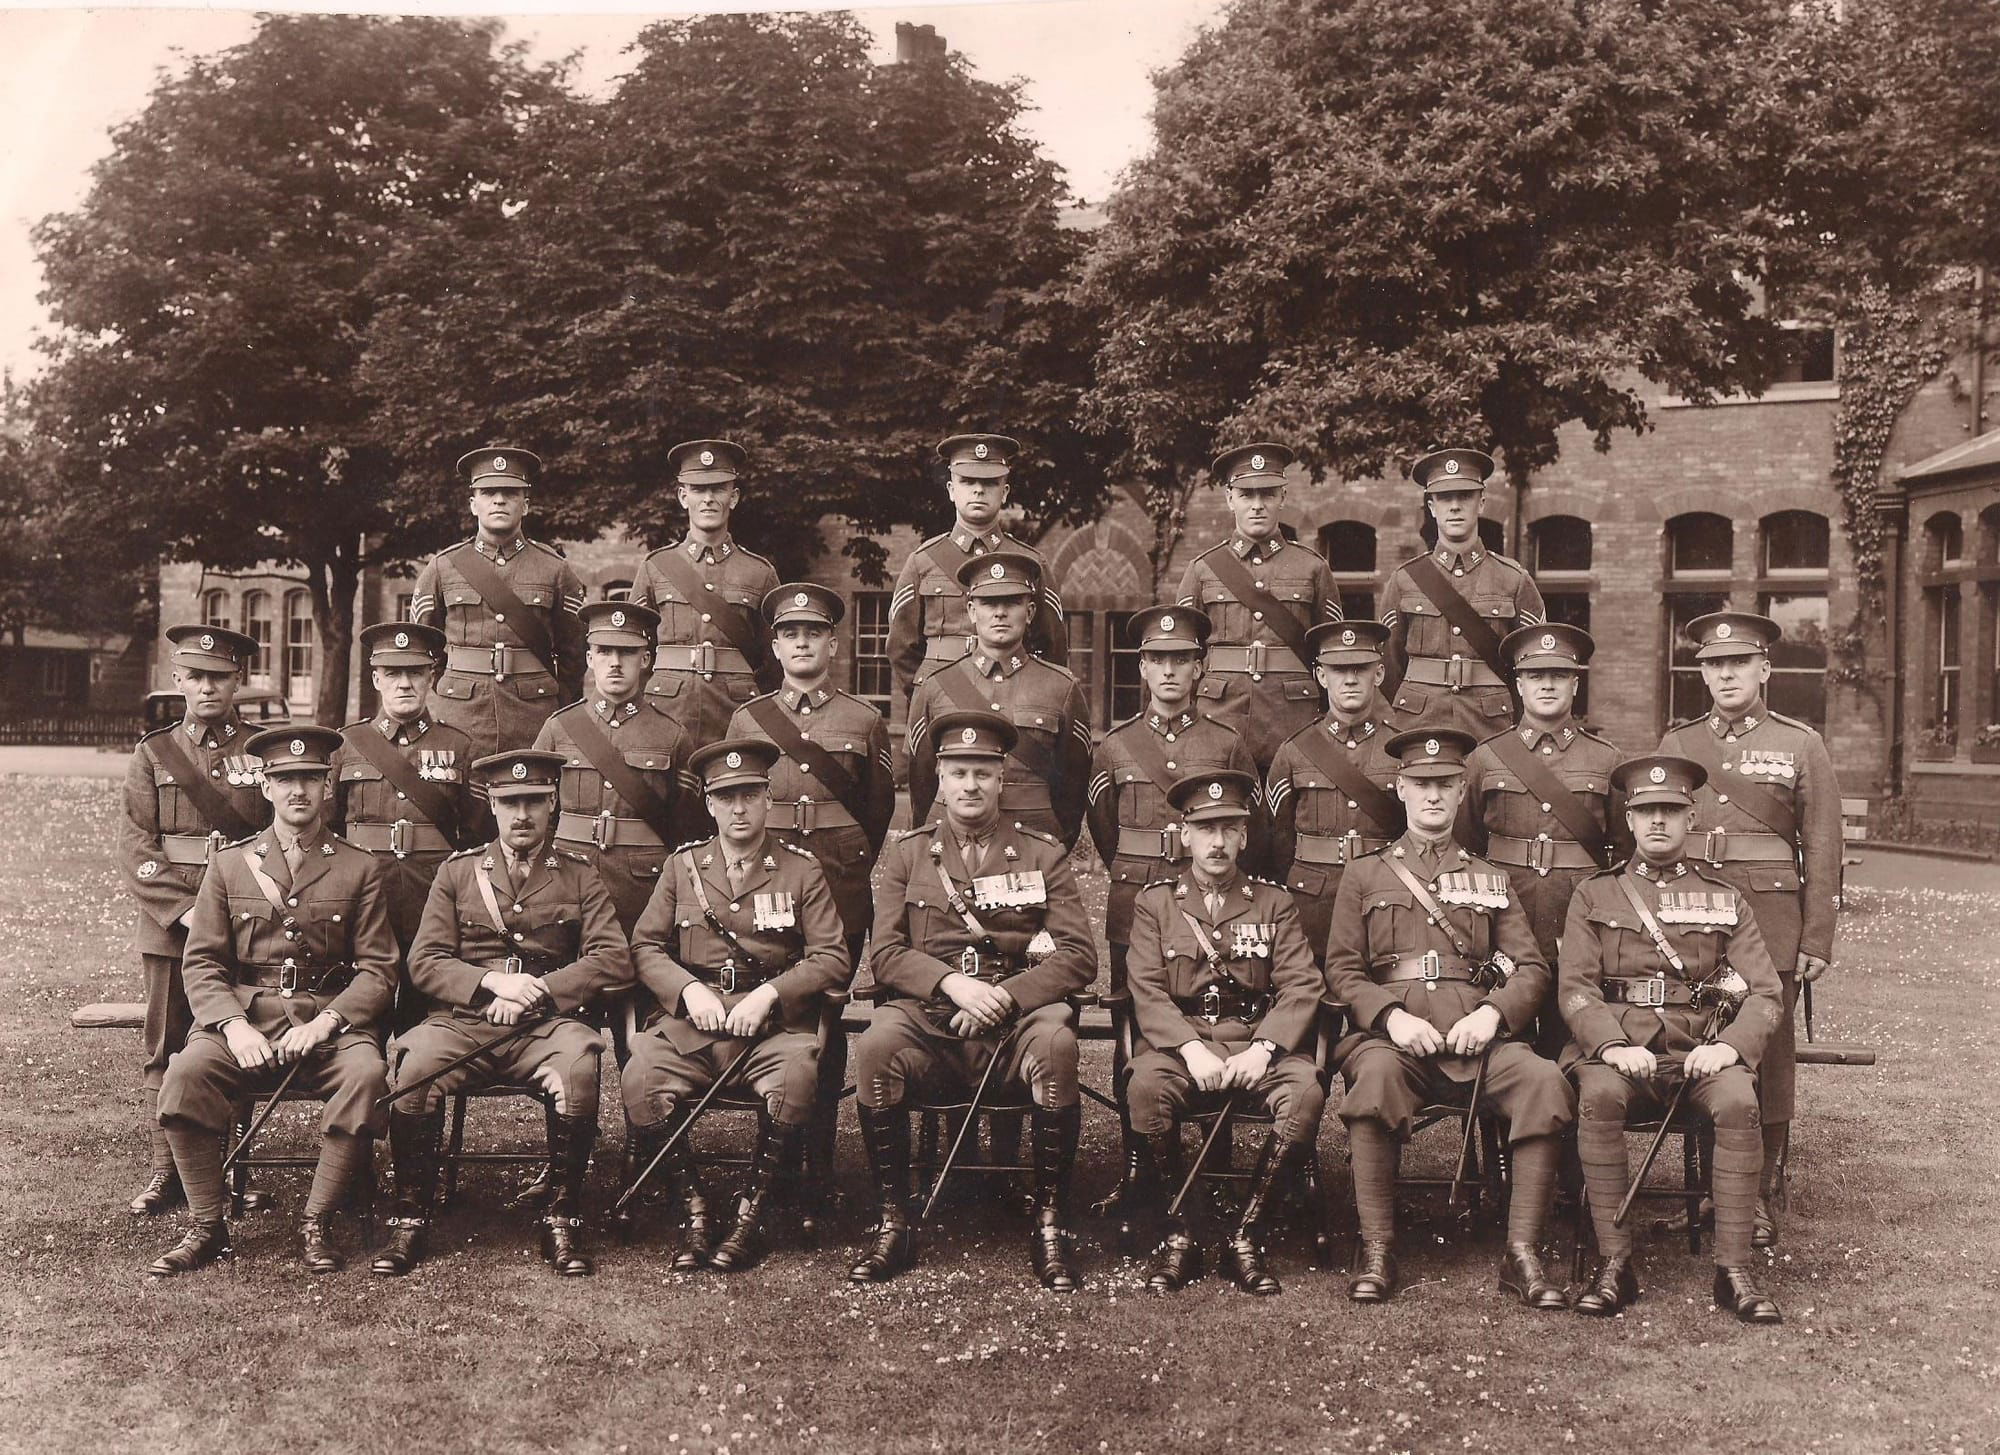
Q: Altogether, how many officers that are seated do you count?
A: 7